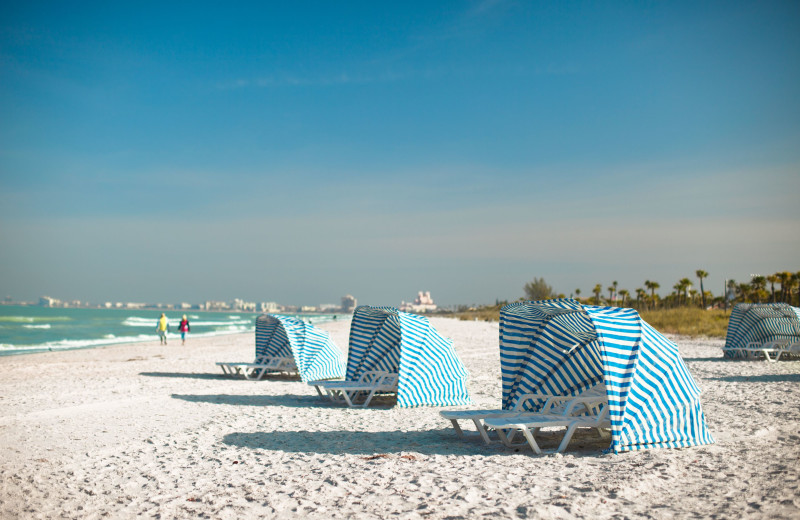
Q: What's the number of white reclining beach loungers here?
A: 8